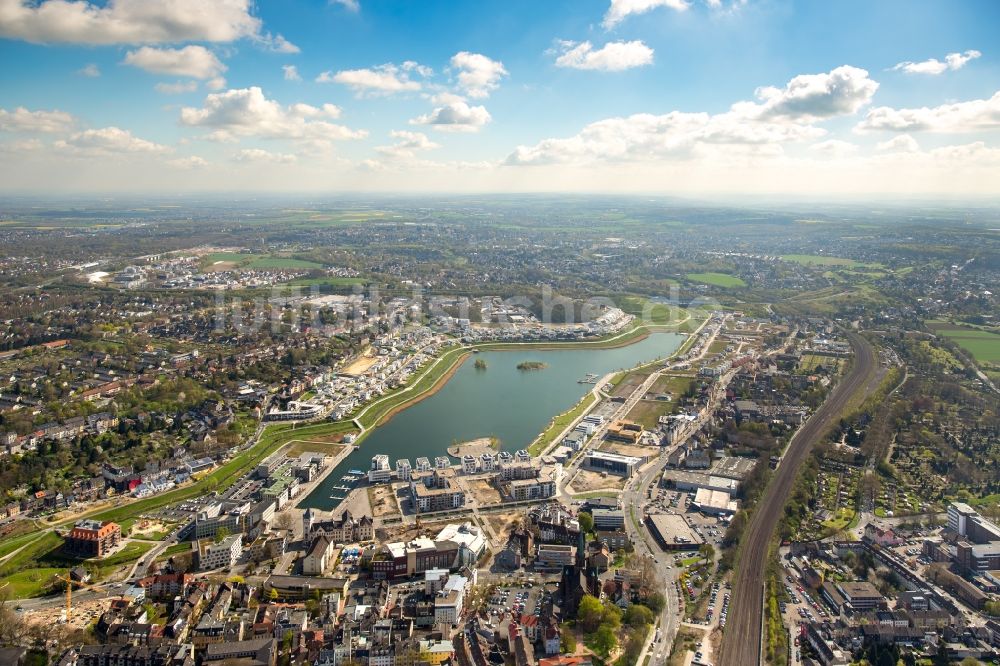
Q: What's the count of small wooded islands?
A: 2